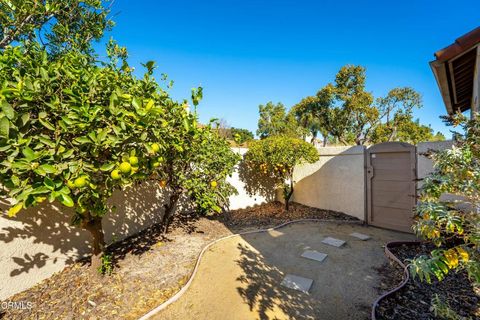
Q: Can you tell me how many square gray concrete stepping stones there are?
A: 4